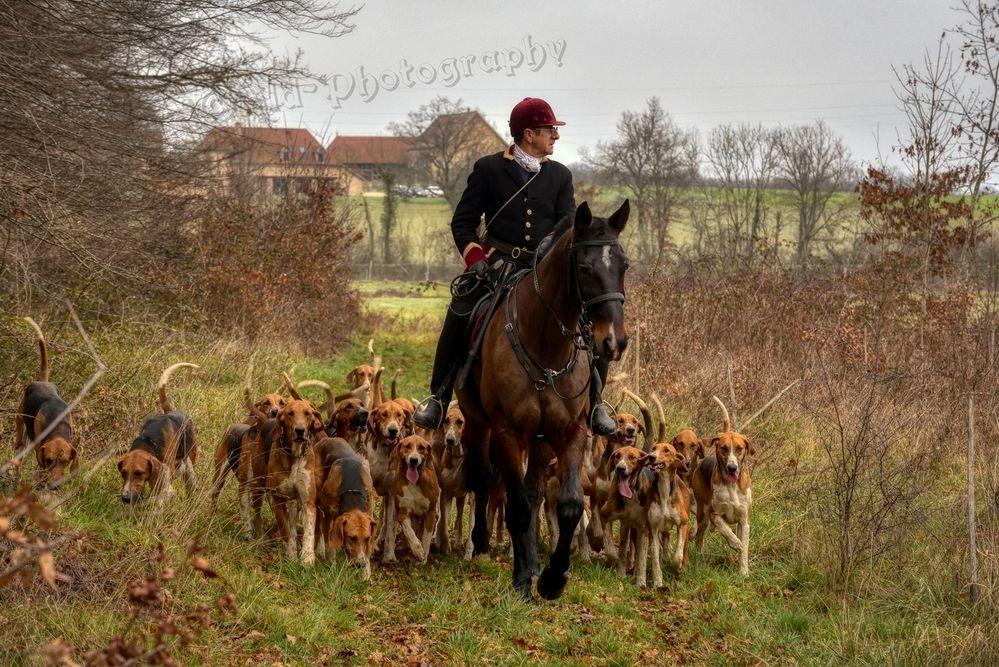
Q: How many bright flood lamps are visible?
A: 0